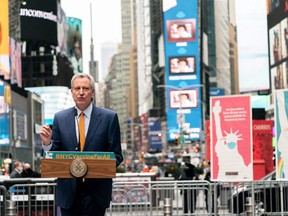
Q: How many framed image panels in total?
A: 3